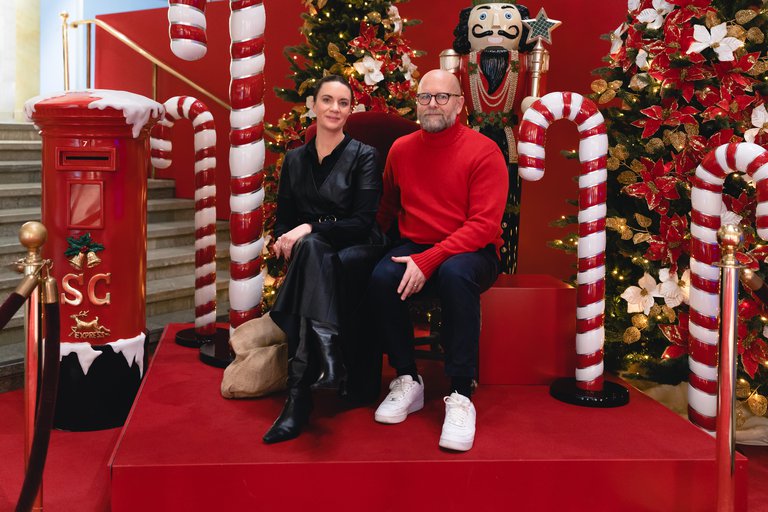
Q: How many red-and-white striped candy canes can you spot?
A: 4